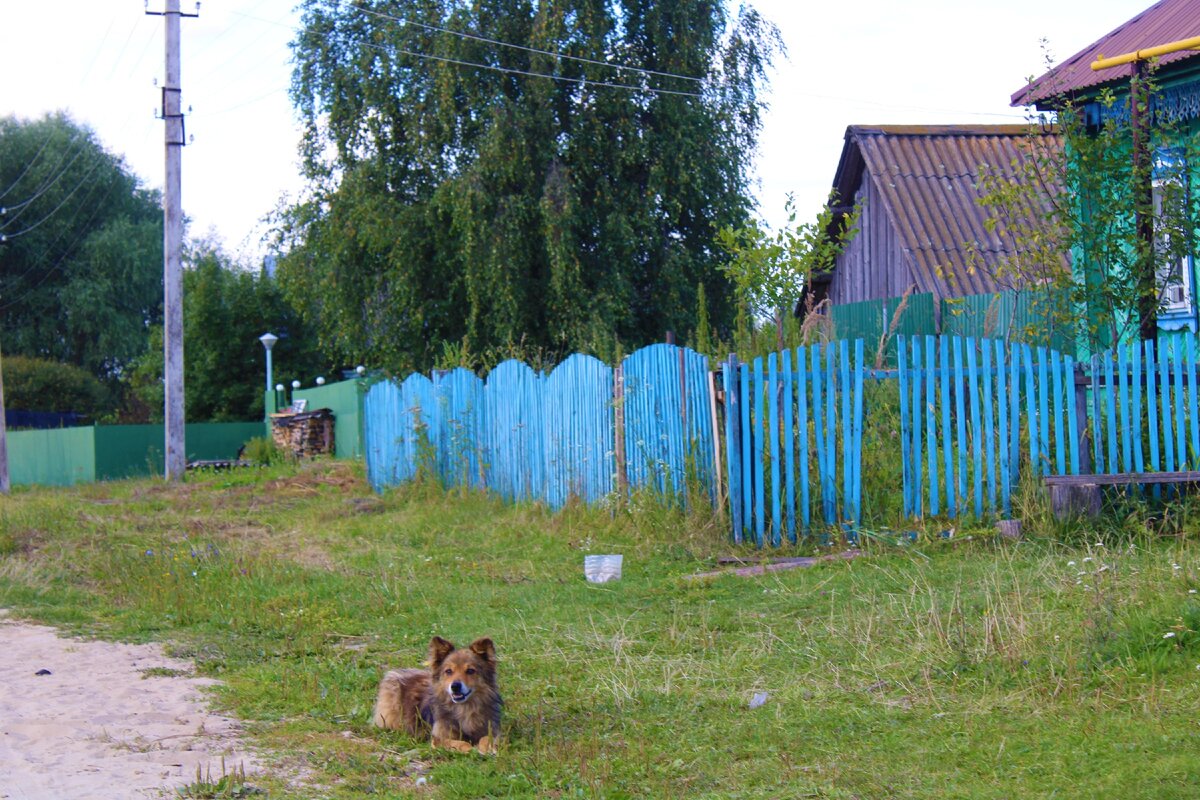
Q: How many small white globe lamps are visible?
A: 4